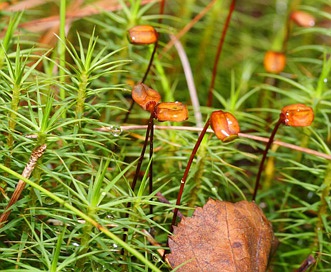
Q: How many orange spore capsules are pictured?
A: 7